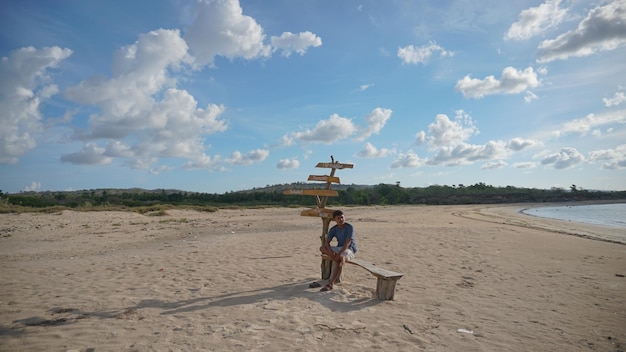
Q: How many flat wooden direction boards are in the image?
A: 4